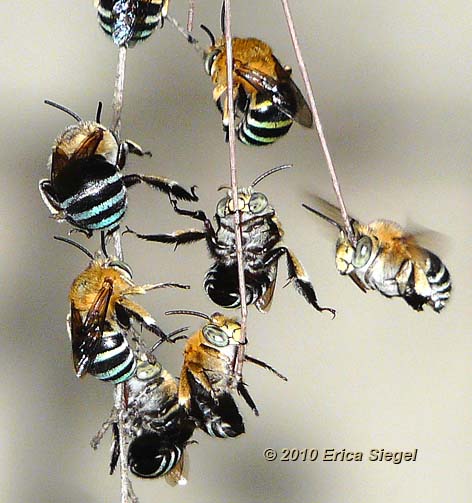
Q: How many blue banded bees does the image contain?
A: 8